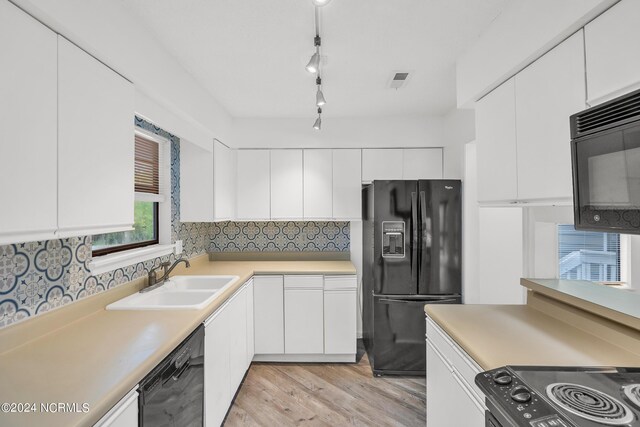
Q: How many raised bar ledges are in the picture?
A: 1